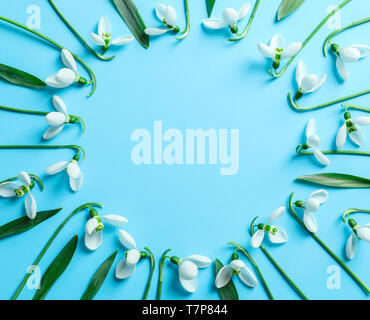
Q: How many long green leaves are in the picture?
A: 9